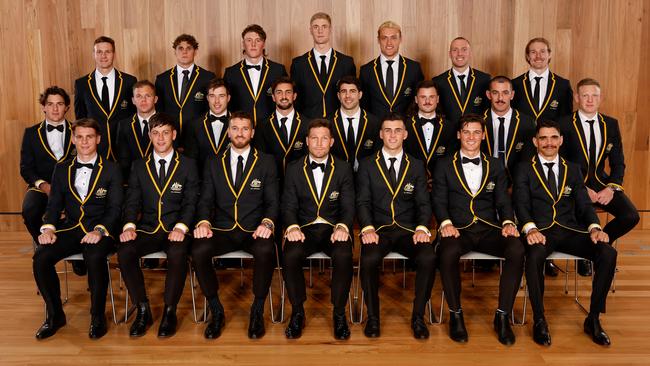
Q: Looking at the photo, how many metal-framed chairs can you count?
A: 7